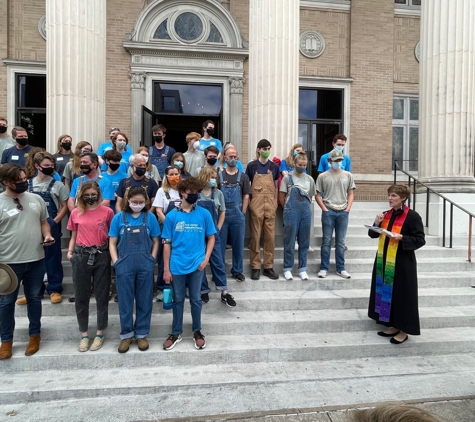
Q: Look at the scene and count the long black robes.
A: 1